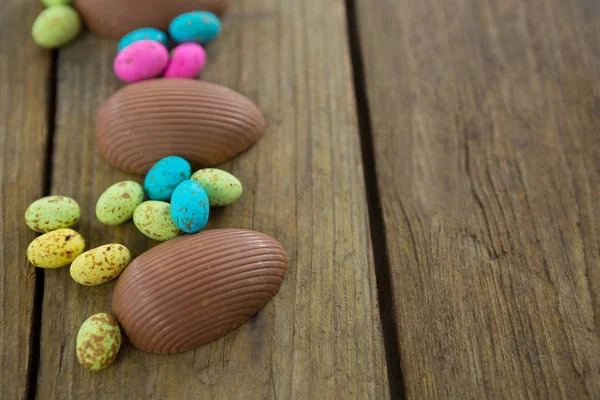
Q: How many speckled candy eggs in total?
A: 15